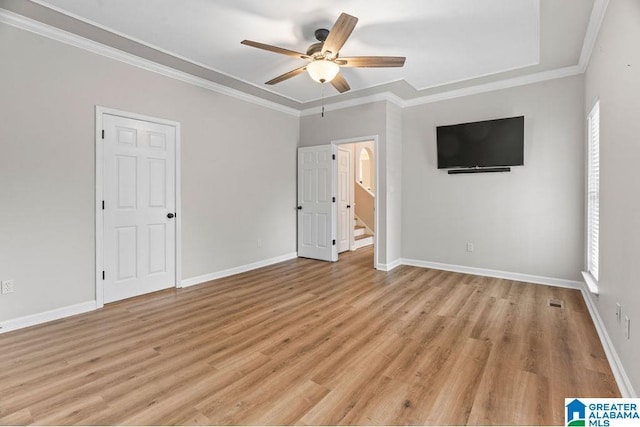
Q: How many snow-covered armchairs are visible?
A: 0